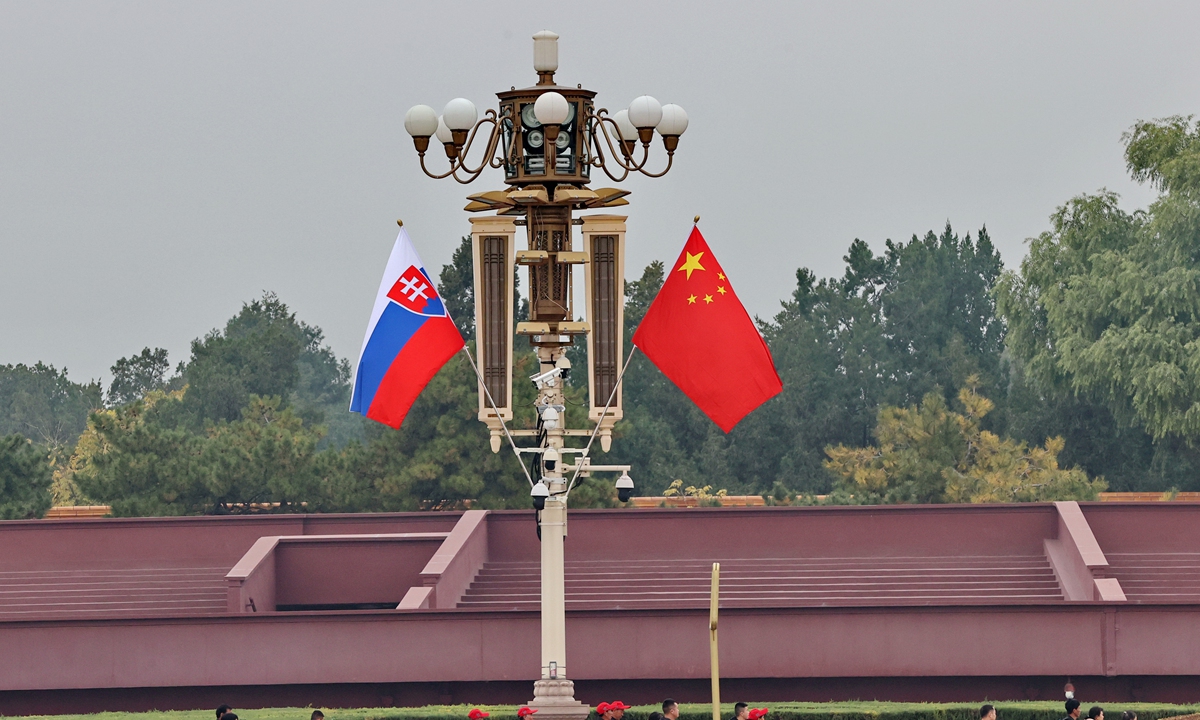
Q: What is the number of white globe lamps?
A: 7